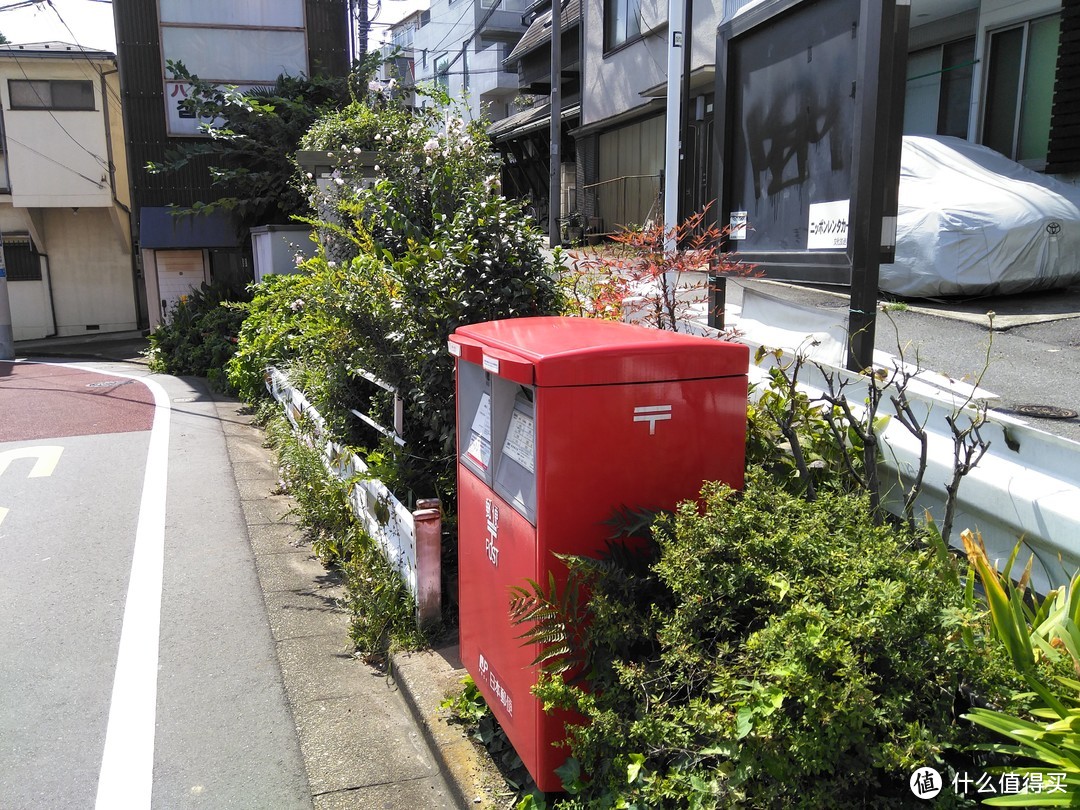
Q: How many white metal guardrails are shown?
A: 2